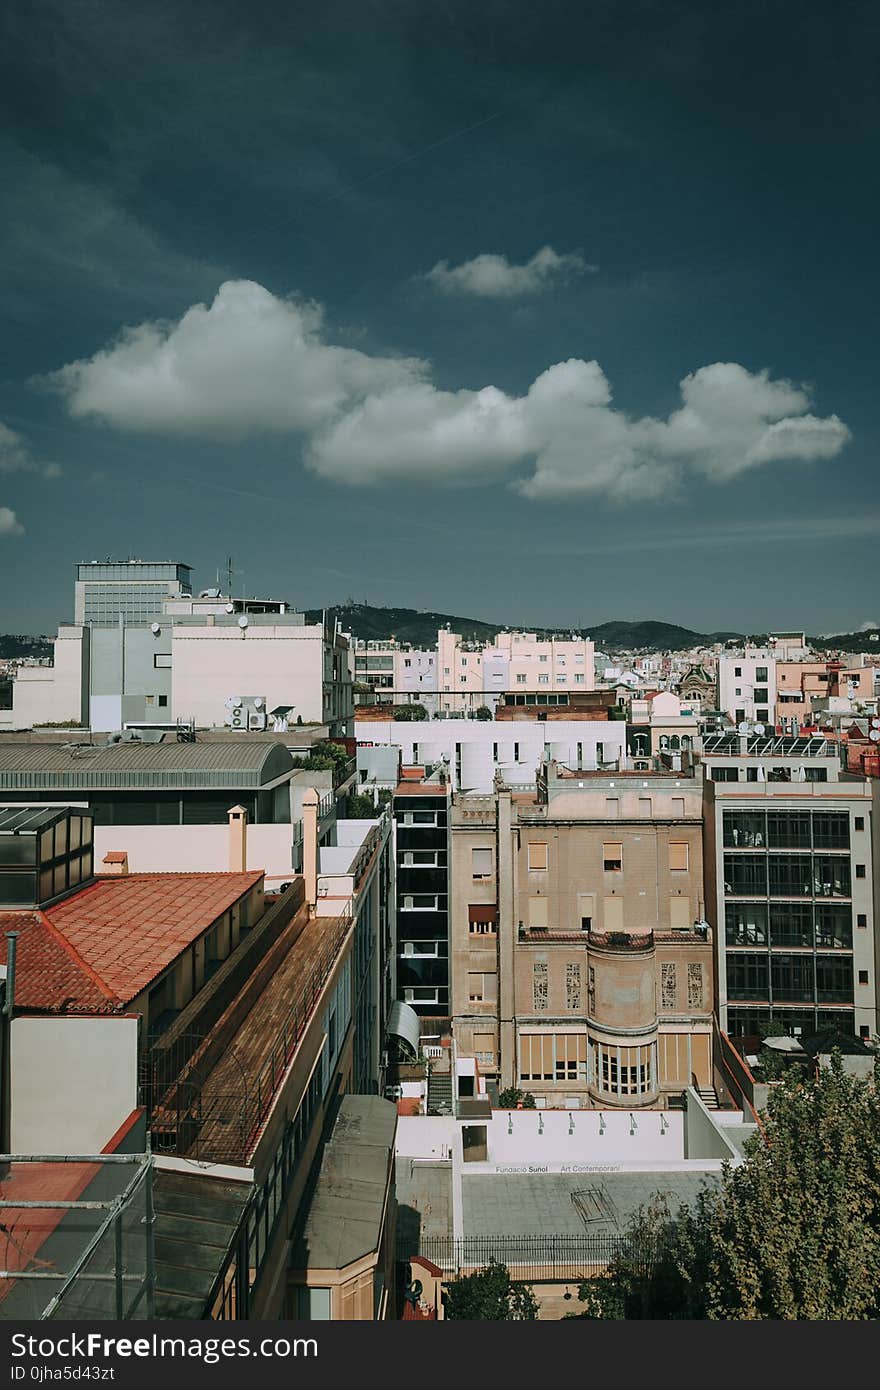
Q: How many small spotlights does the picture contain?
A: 6